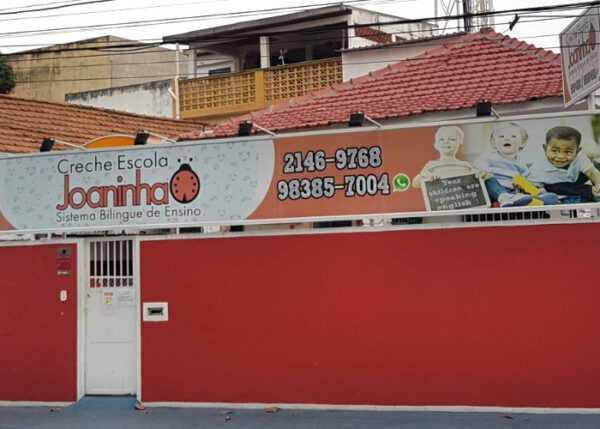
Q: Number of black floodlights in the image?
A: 5